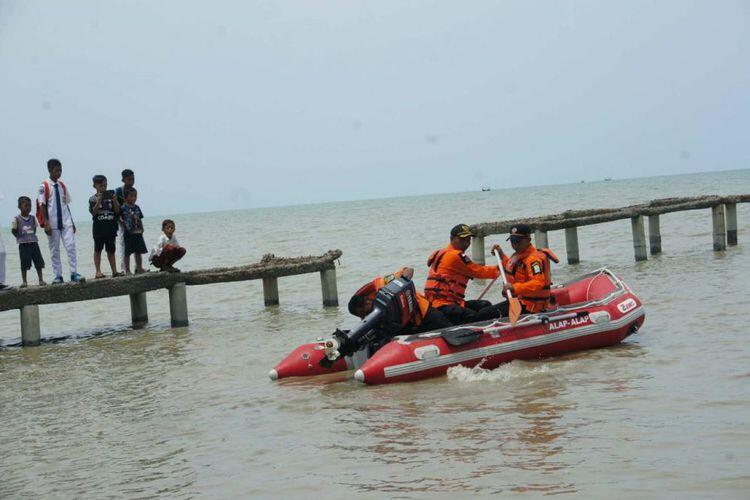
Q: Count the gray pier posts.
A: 12